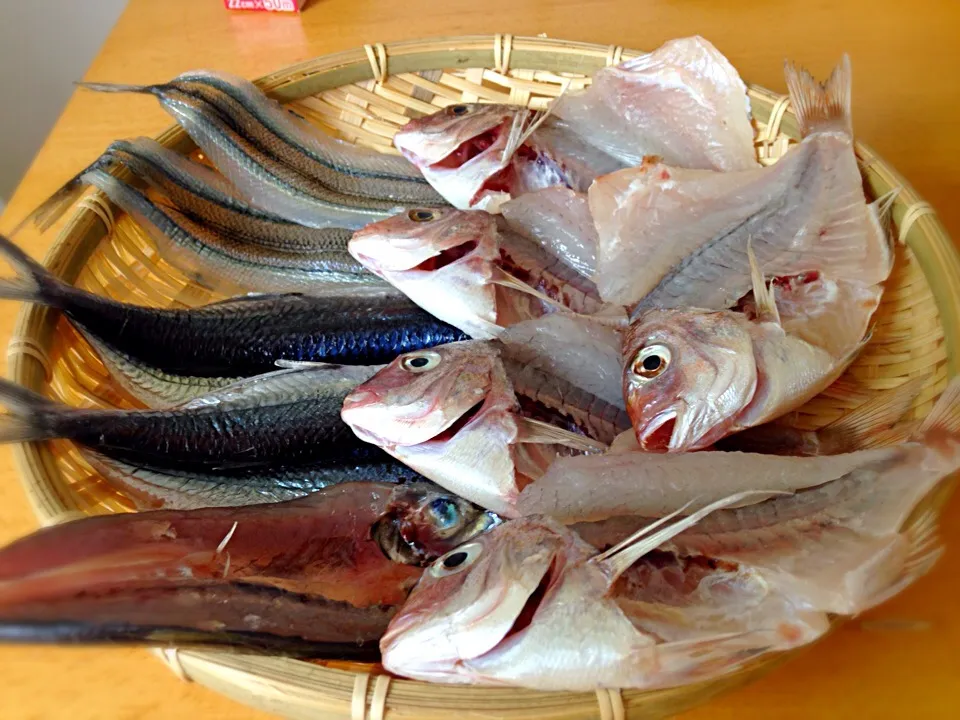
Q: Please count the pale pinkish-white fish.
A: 5